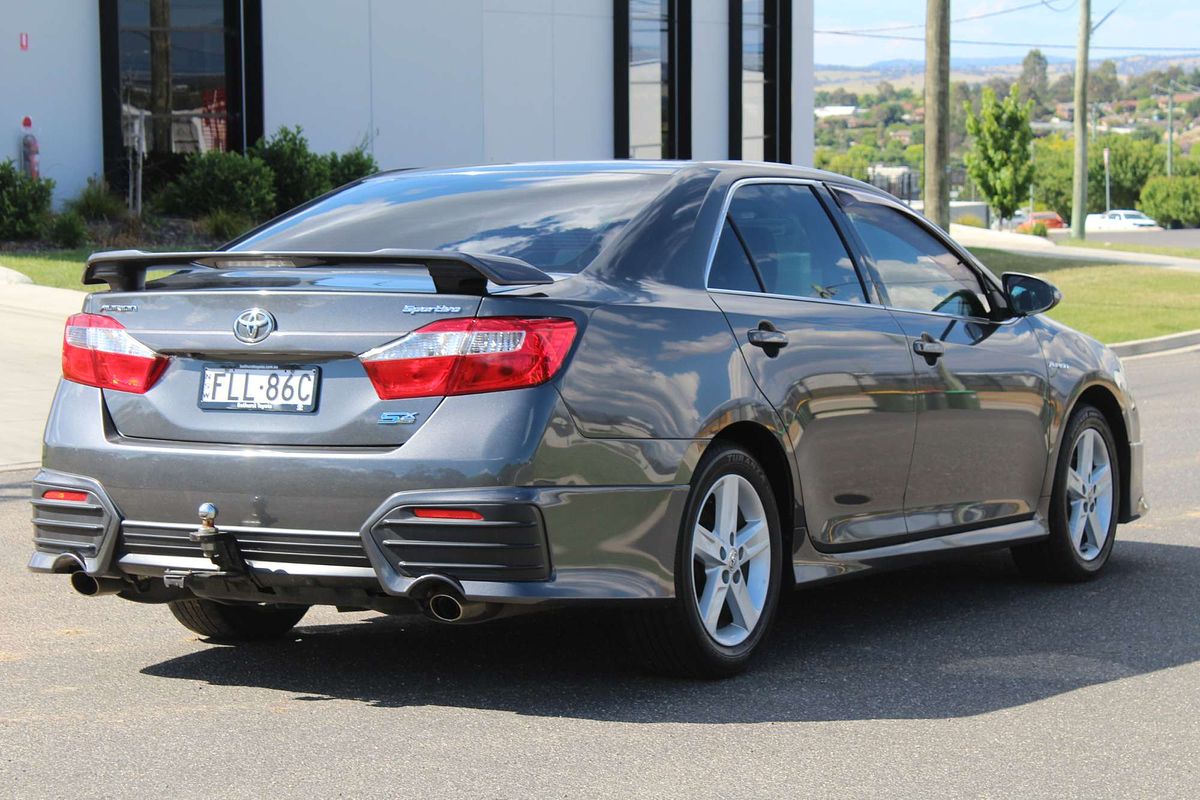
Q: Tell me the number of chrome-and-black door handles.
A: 2